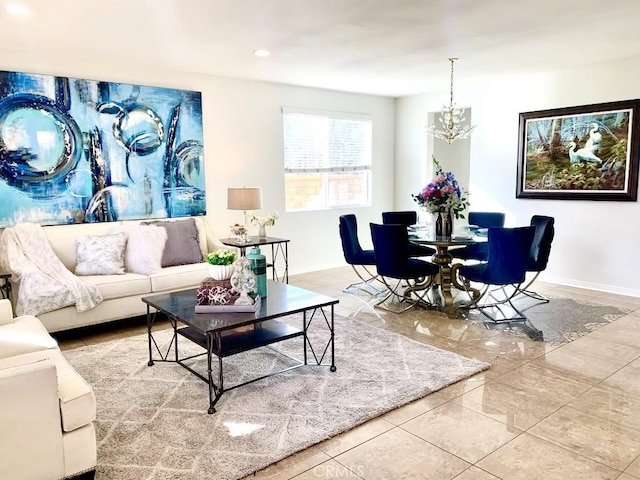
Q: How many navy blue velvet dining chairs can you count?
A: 6